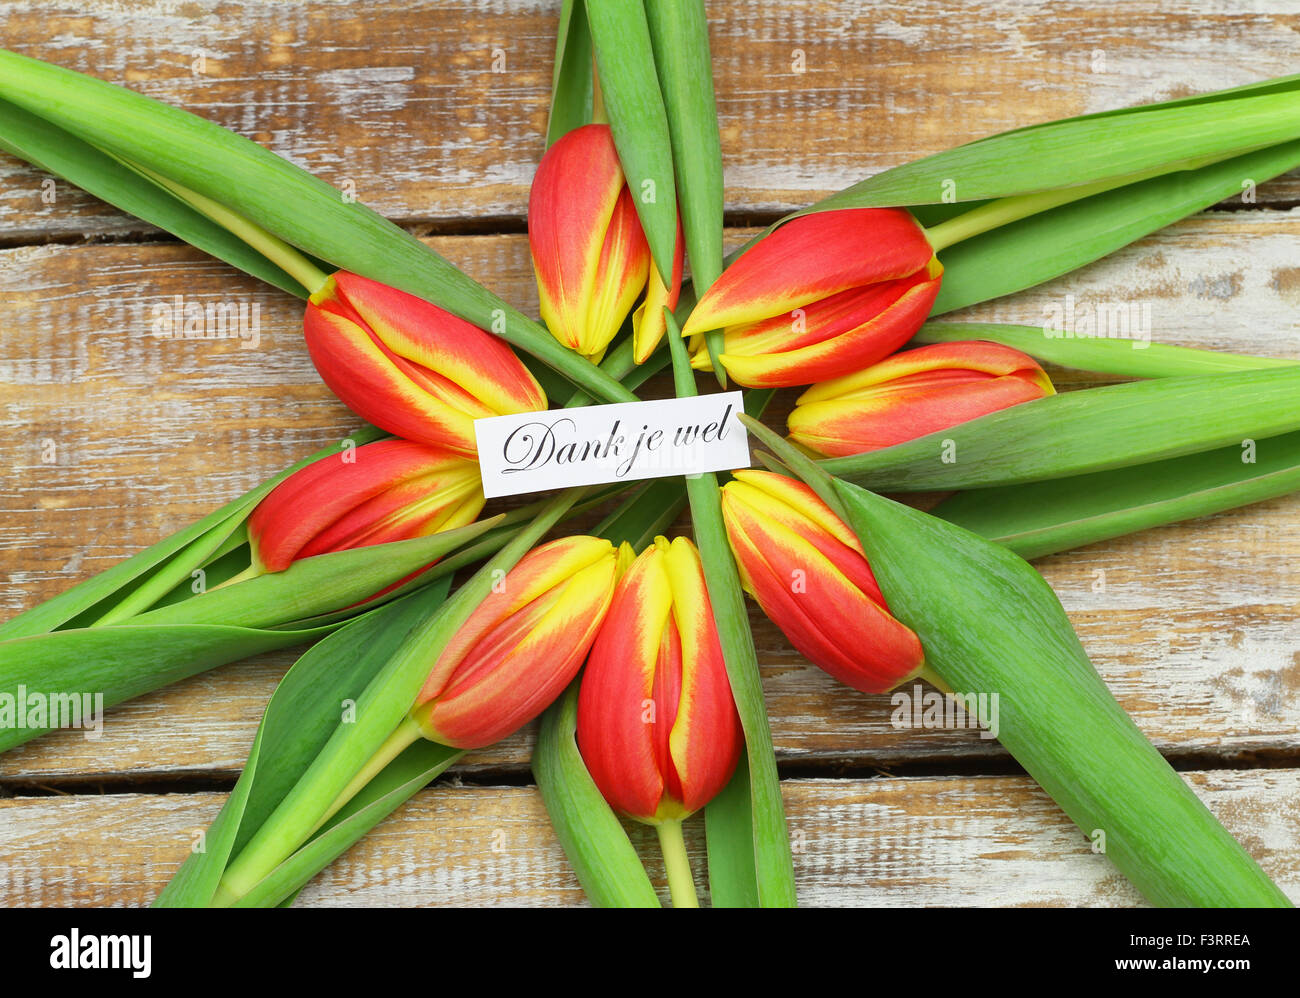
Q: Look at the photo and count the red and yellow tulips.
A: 8